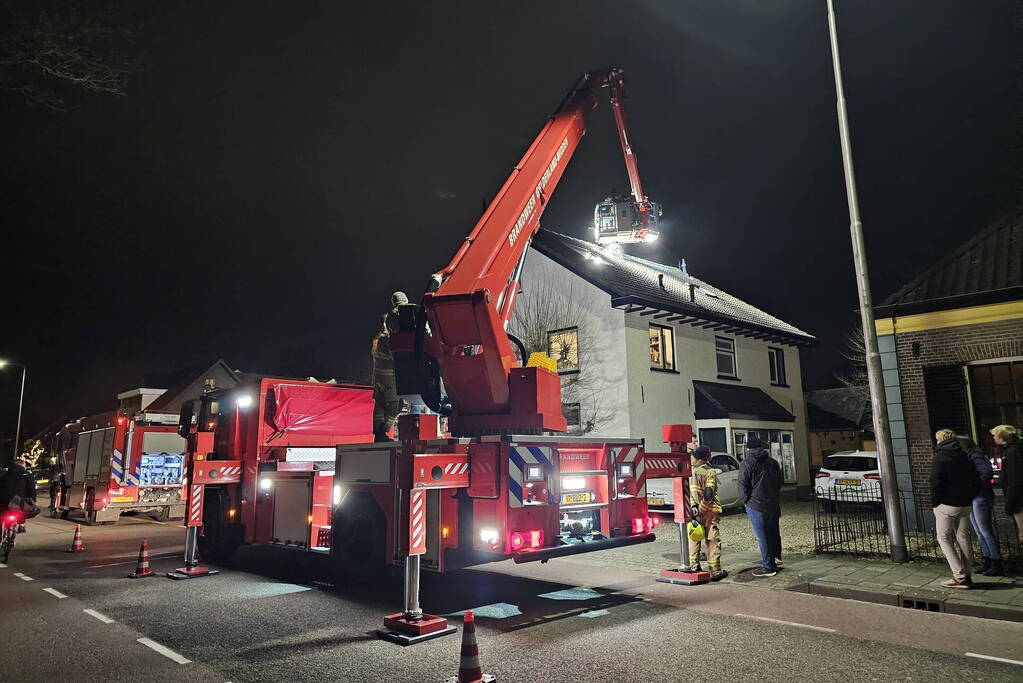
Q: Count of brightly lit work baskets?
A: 1